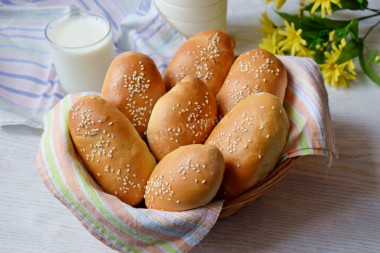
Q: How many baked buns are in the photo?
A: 7